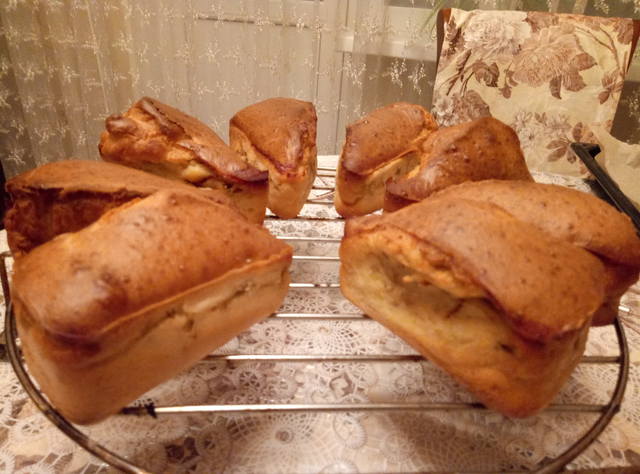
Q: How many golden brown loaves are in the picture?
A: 8